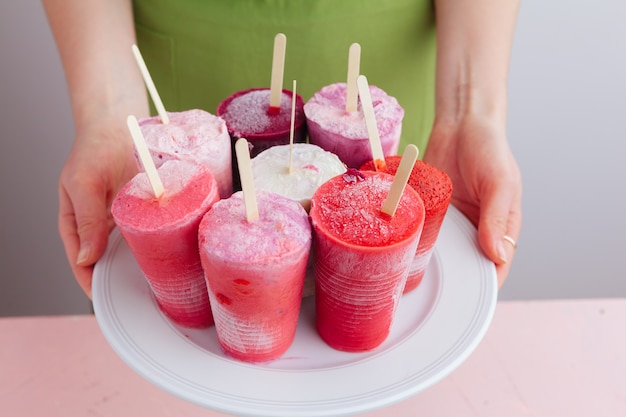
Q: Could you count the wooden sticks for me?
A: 8